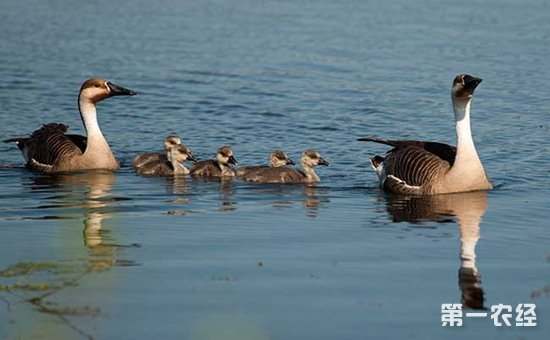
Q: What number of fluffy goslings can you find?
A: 5